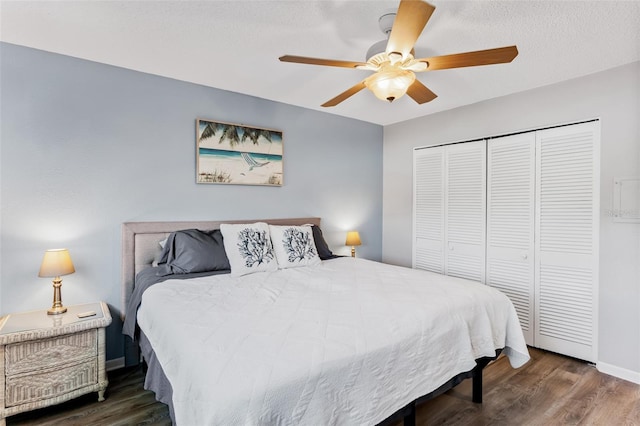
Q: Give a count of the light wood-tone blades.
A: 5